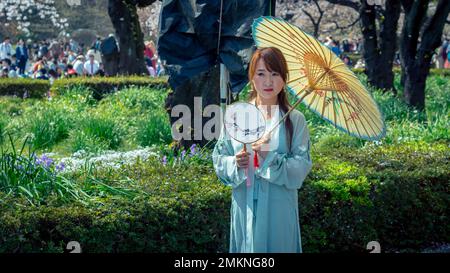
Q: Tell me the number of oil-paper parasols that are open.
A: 1